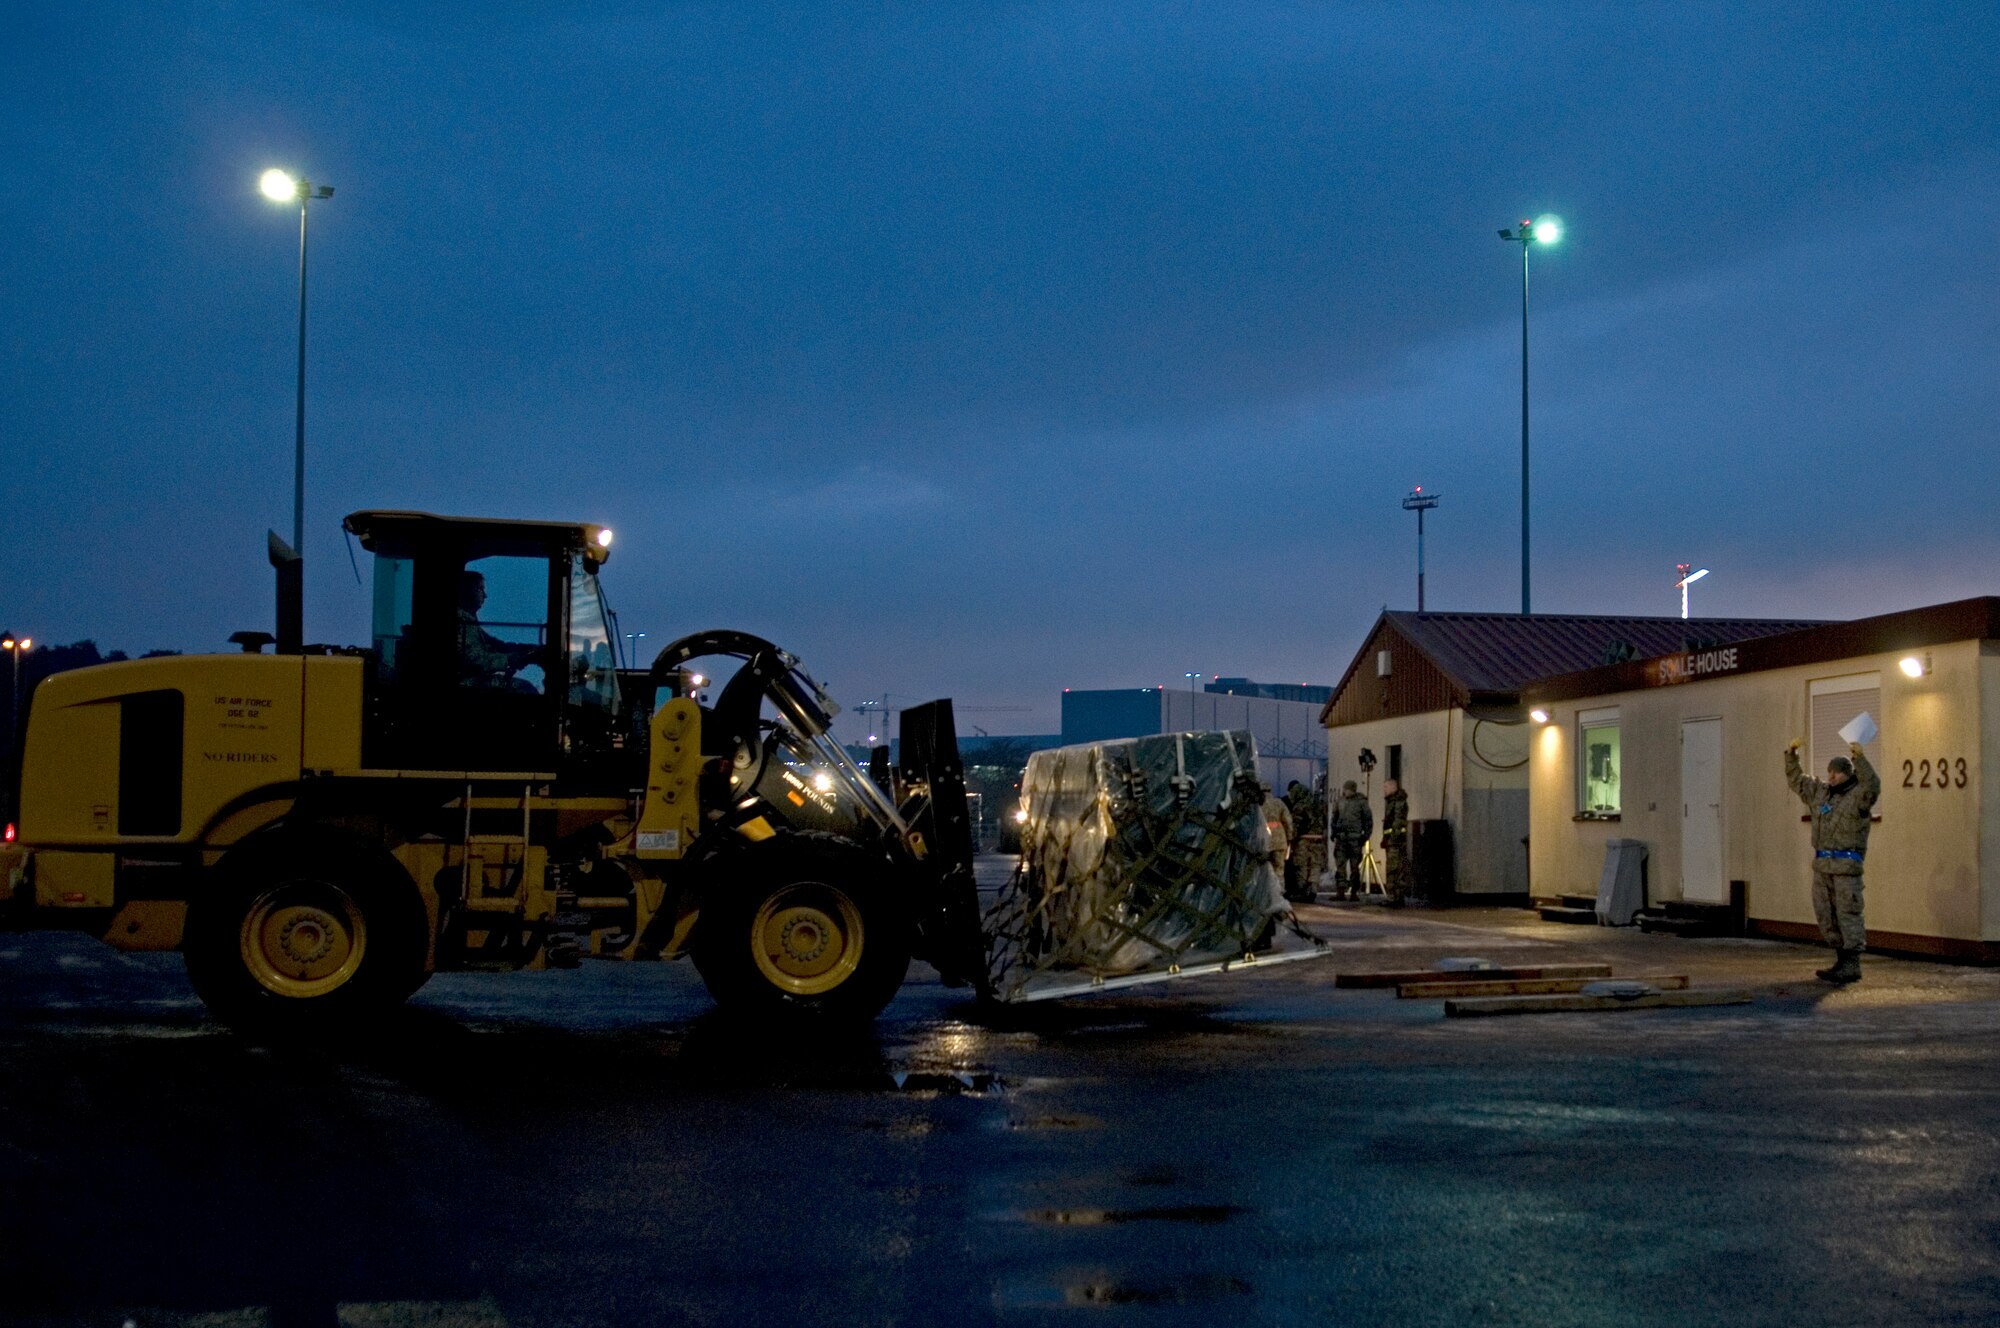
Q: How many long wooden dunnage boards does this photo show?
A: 3